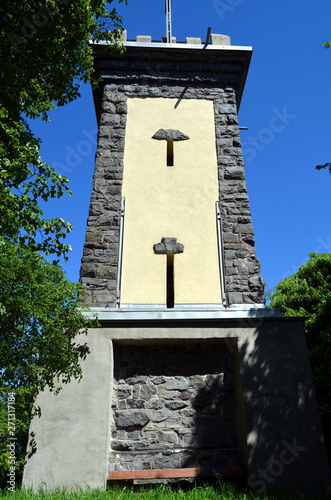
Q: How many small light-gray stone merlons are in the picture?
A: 5